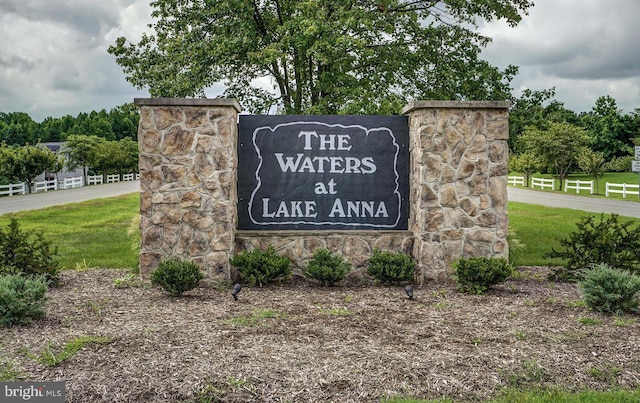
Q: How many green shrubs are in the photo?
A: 9